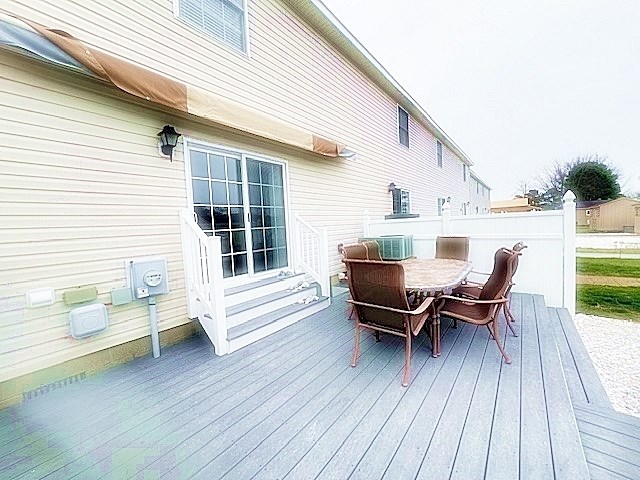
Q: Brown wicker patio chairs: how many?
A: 6